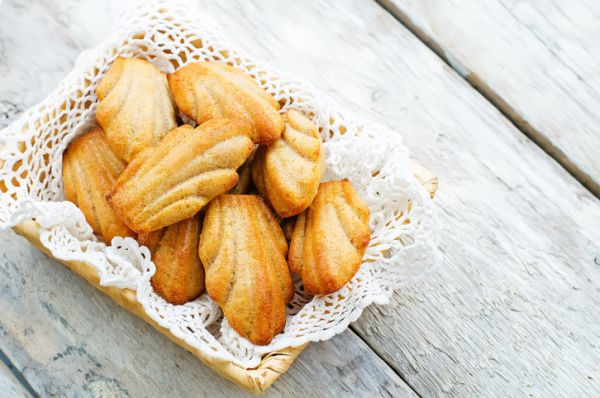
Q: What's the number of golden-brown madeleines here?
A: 8